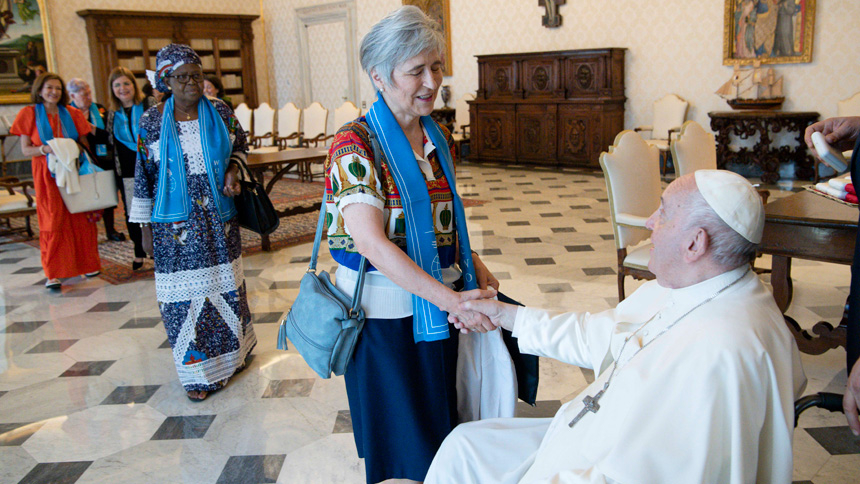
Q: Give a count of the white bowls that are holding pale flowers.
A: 0